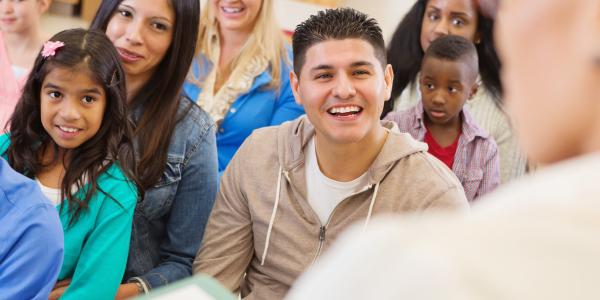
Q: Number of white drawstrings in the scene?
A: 2